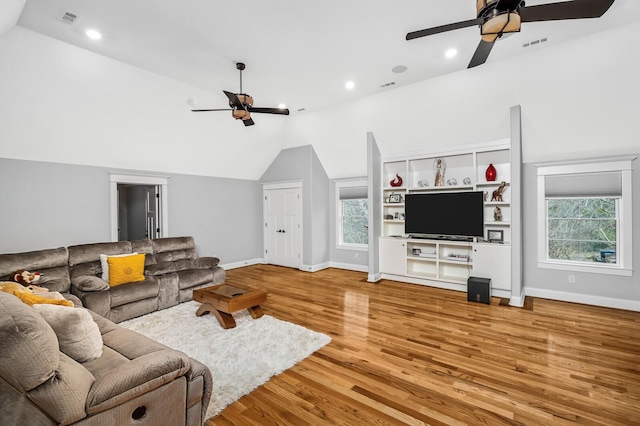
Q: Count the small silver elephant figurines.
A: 3